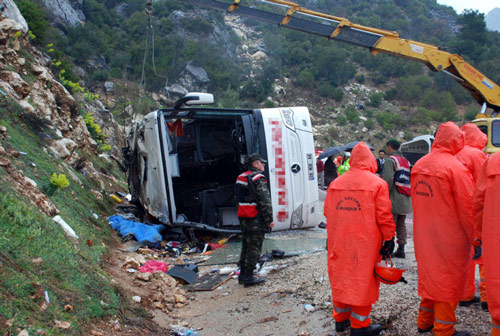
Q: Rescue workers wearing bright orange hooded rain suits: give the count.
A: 4